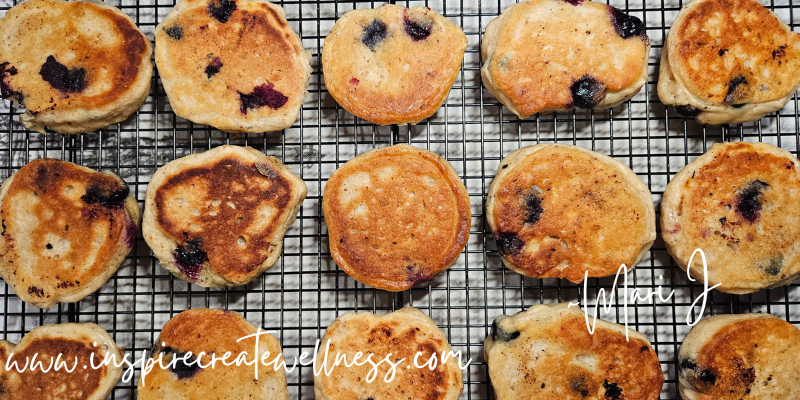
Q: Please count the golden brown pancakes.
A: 15